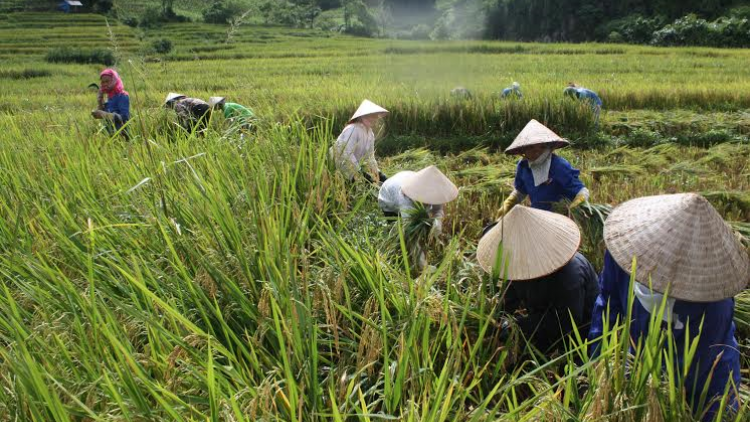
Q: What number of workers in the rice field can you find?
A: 11